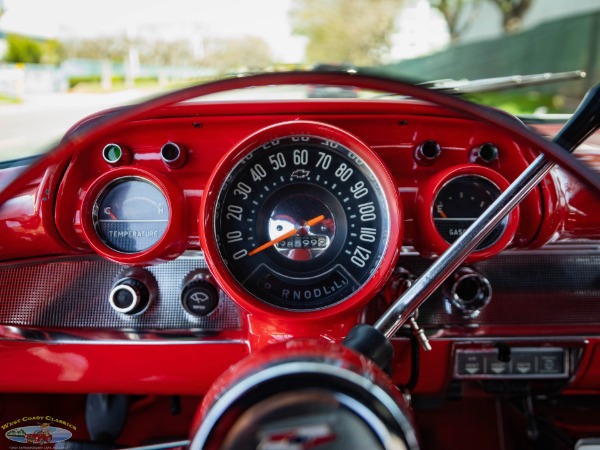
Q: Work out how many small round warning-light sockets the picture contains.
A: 4